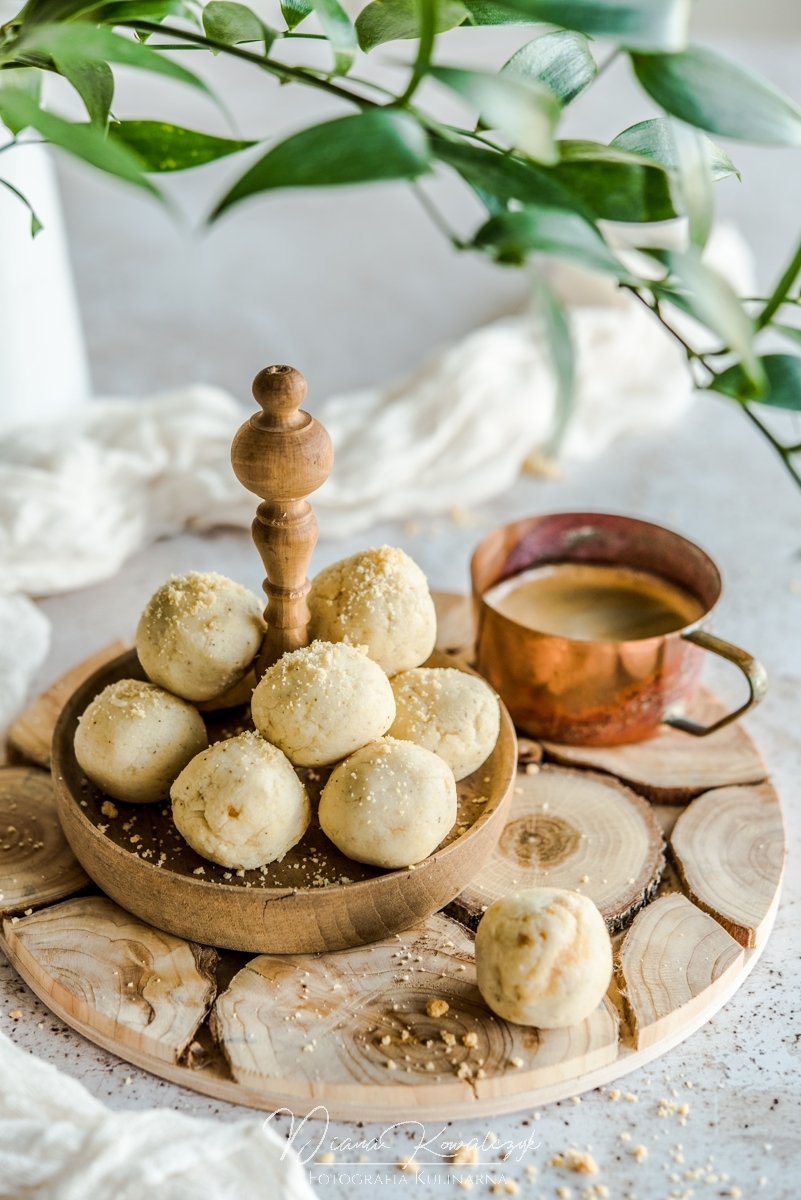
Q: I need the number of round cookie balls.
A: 8